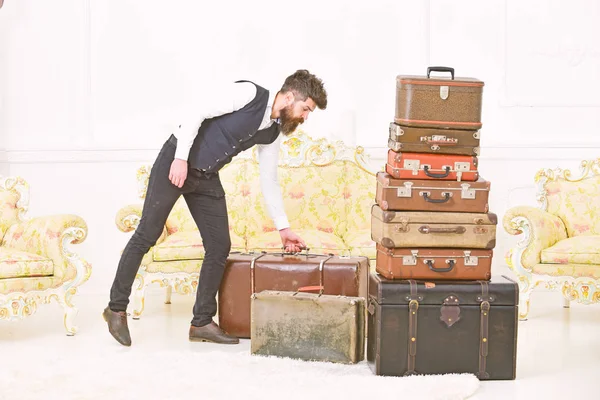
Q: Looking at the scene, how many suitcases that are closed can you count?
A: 9